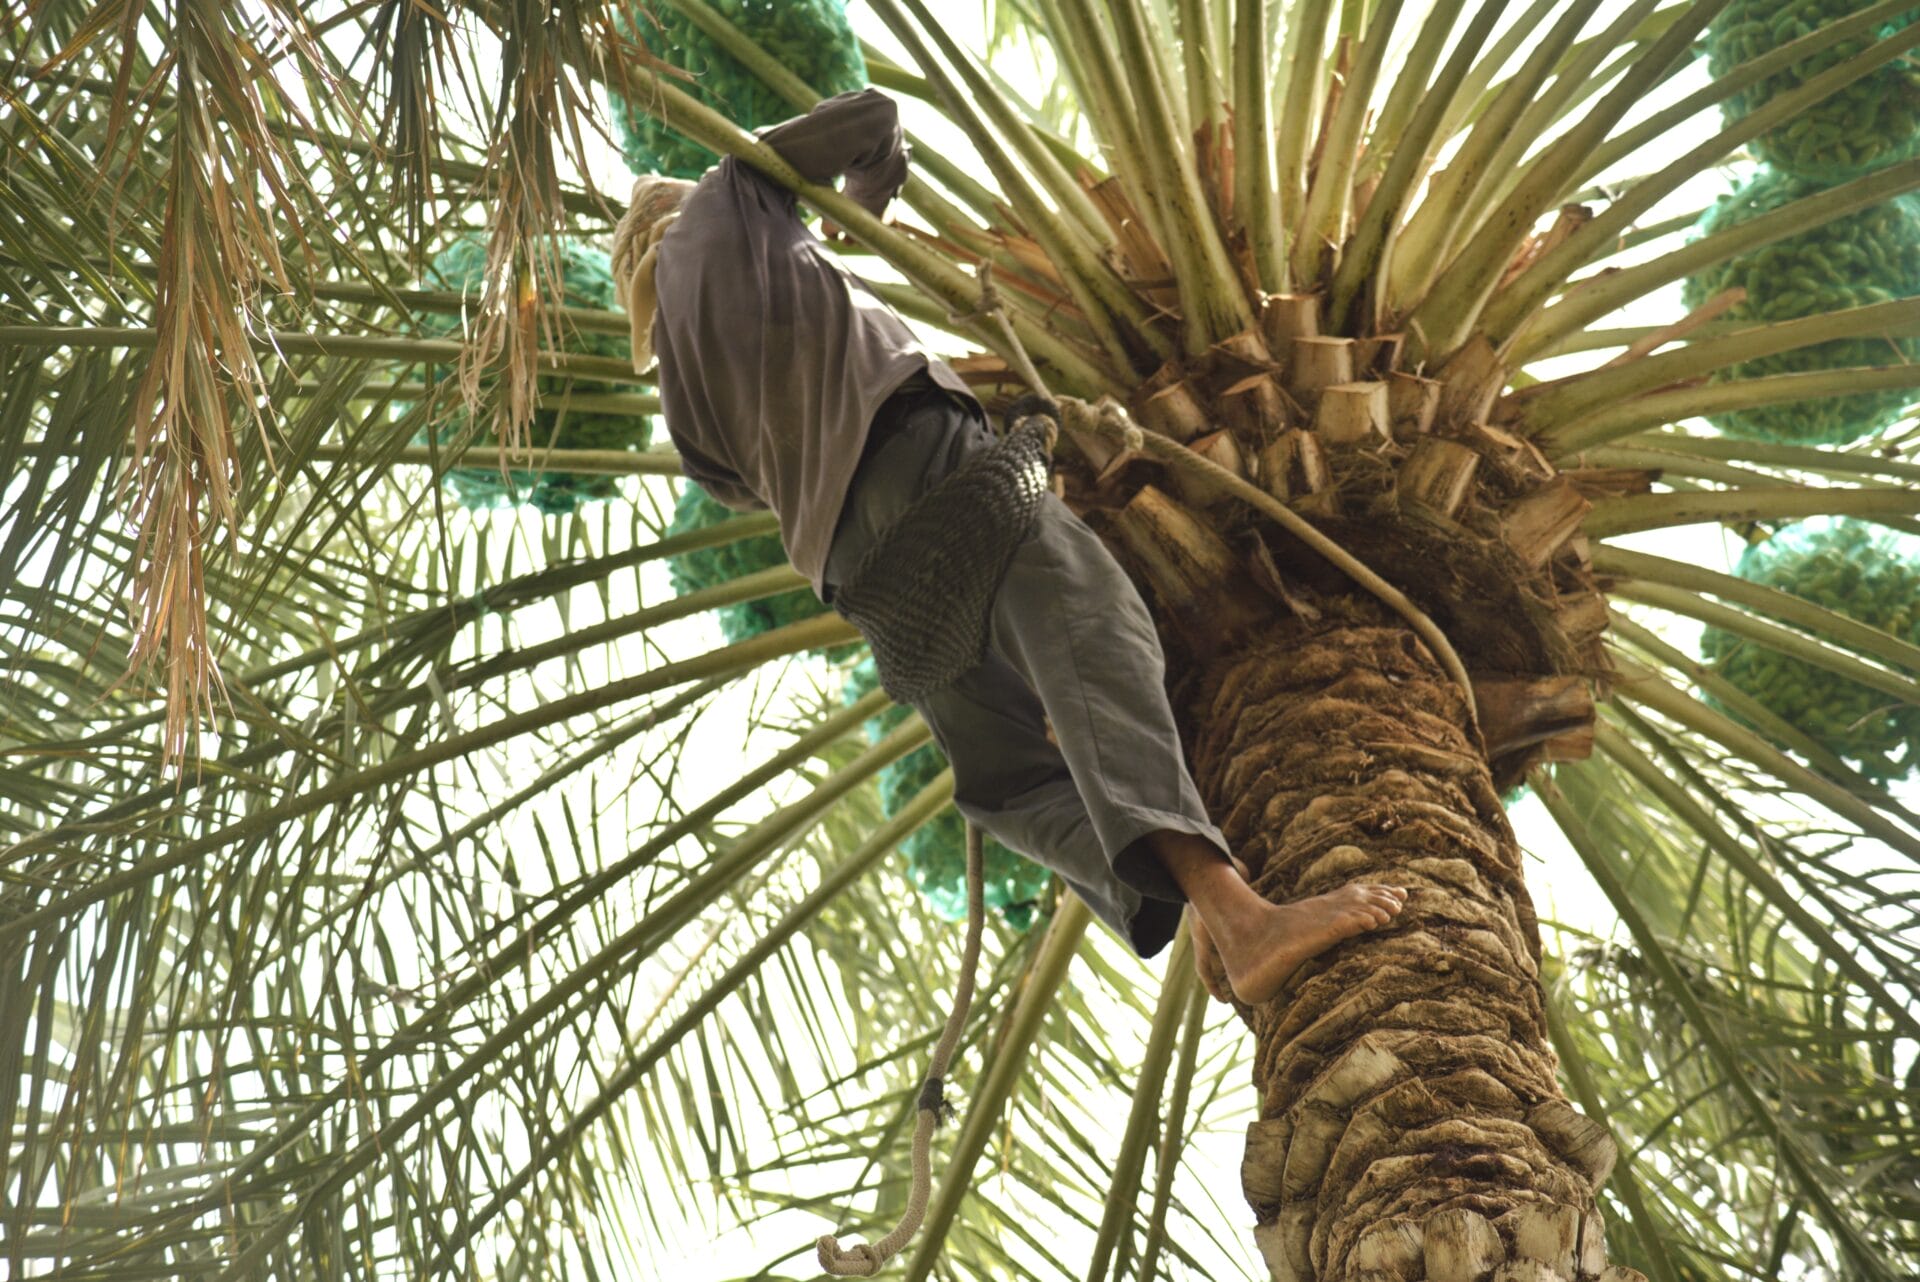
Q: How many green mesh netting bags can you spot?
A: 7